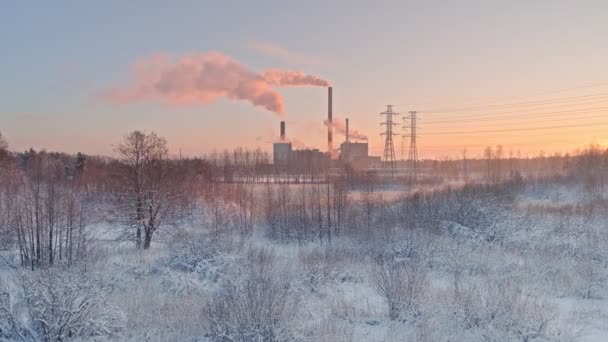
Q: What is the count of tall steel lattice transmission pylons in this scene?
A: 2